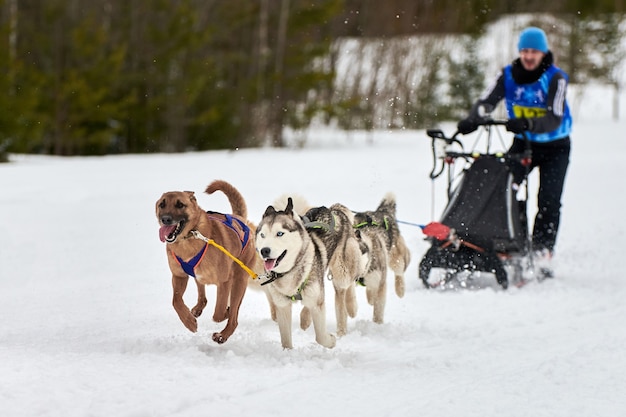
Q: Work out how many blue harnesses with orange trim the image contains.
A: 1